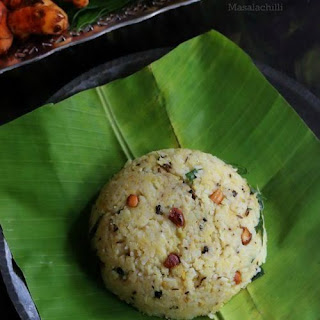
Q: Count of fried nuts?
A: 6